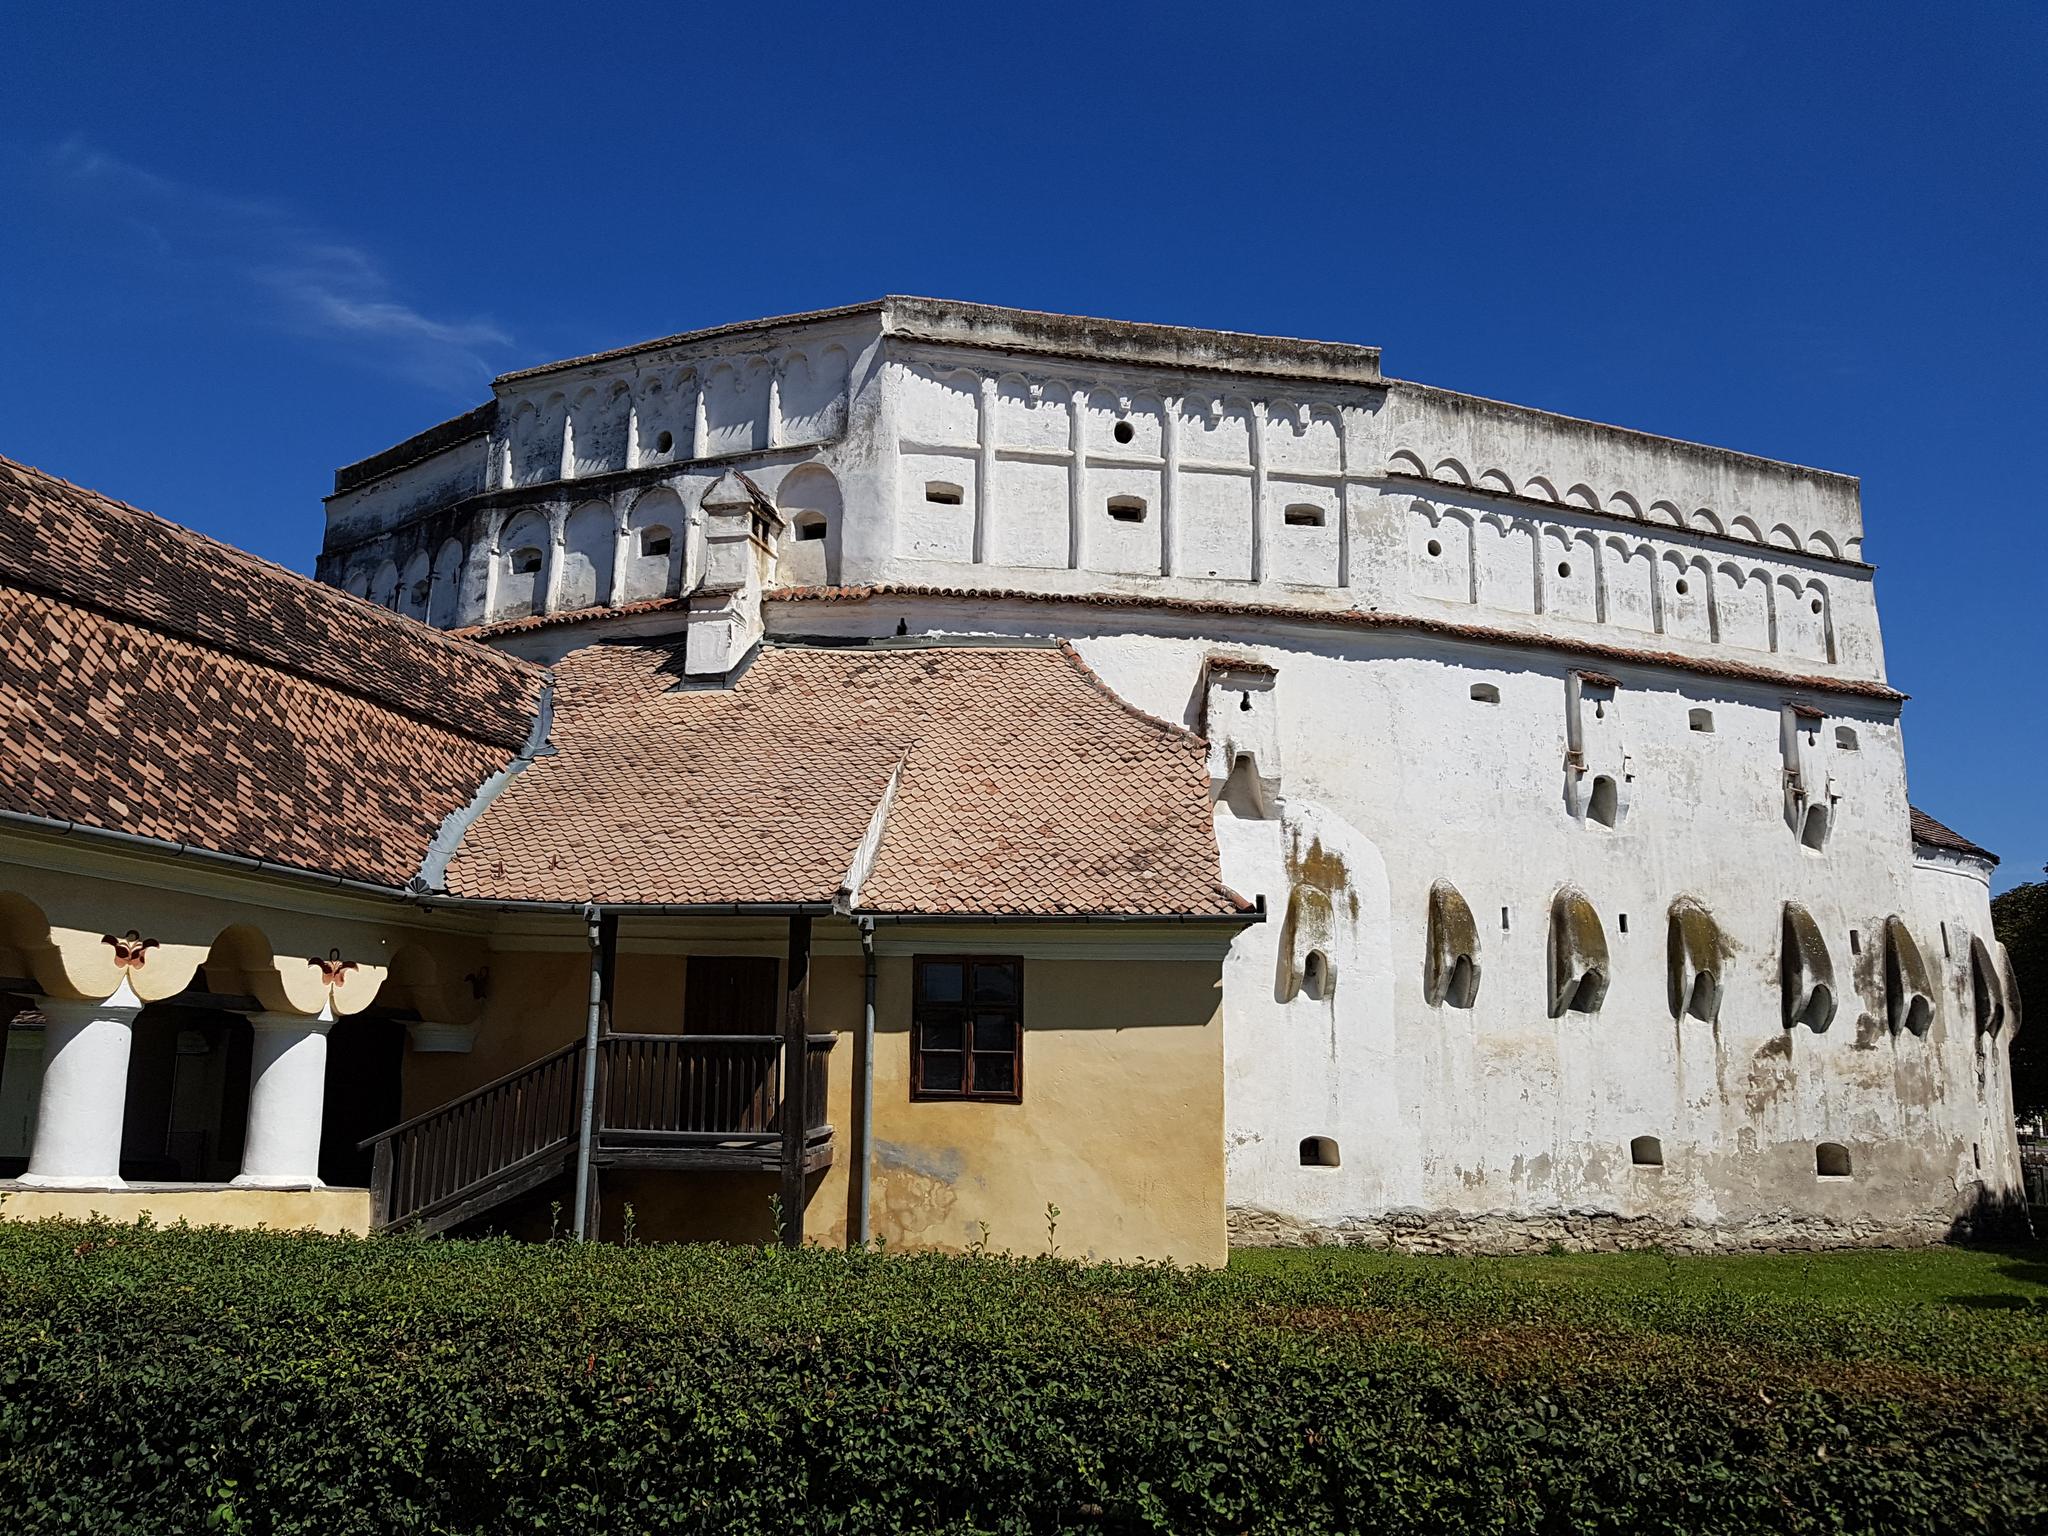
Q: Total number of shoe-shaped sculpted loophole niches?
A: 8